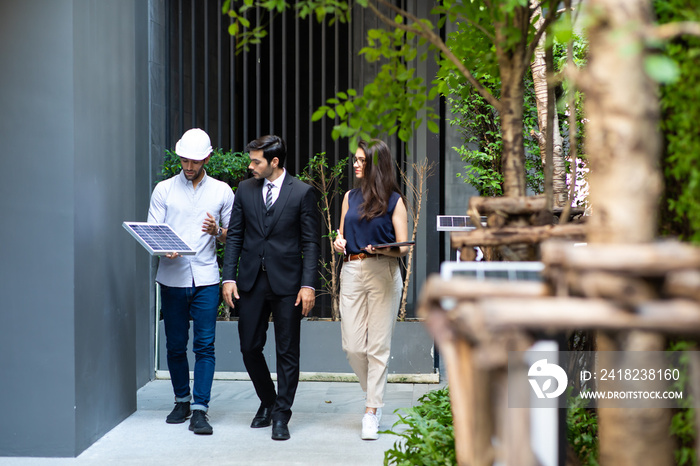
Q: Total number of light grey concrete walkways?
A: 1